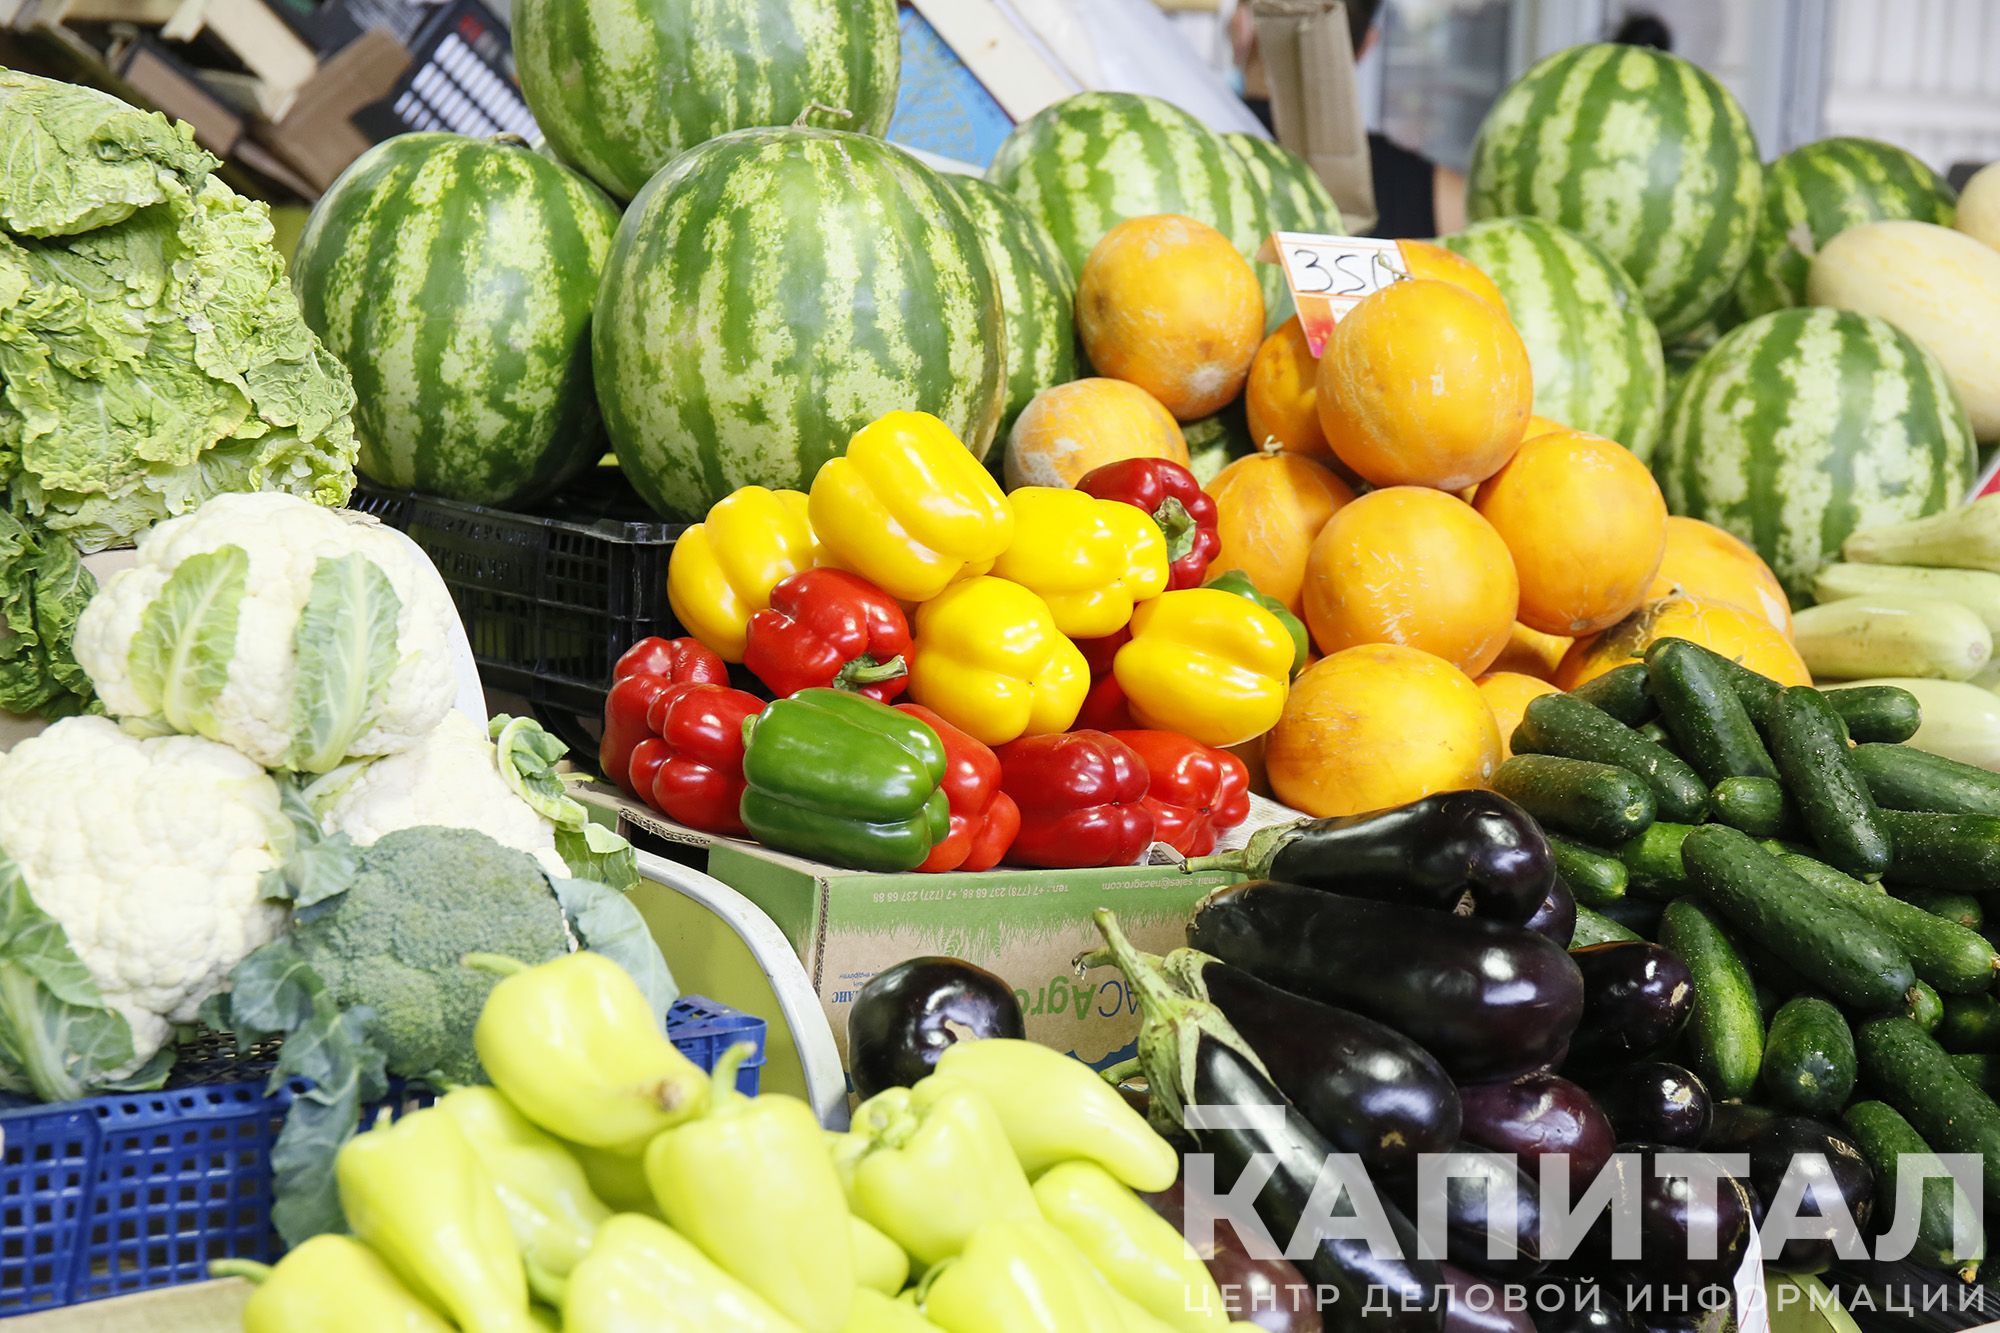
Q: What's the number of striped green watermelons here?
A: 10